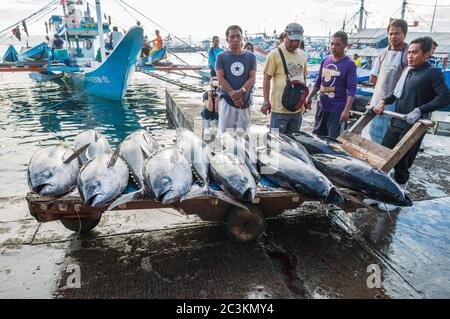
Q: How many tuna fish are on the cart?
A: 12